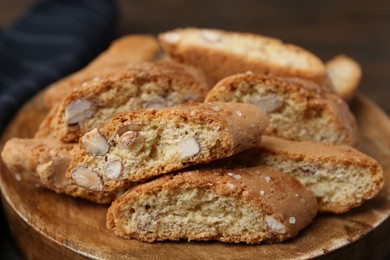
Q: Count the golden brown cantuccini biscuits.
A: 9